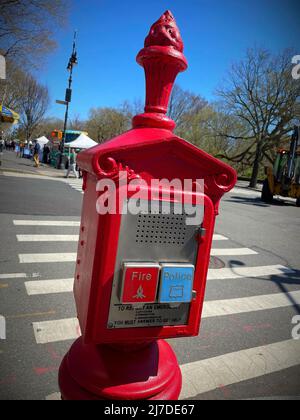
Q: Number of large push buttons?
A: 2